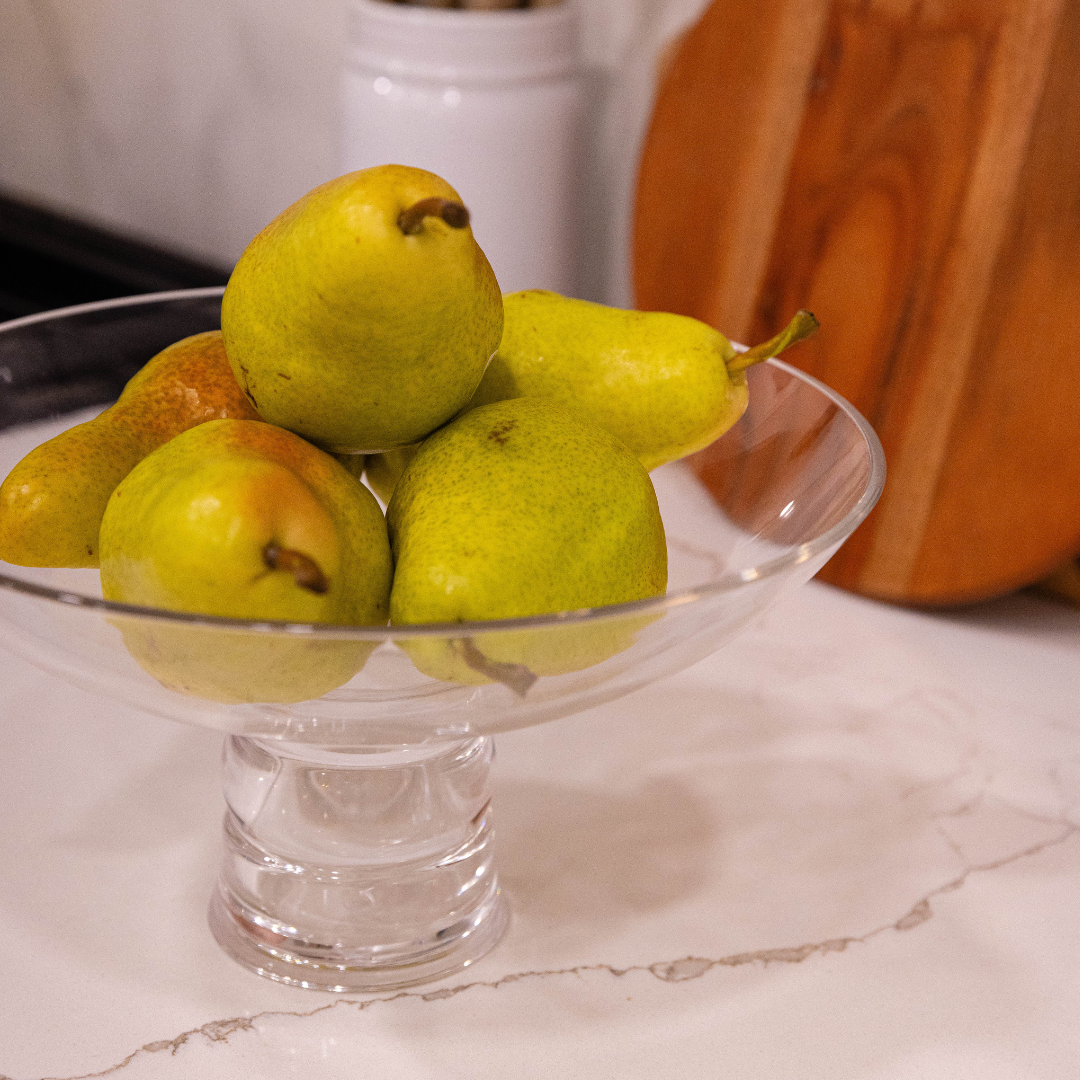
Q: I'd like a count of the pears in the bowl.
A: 5